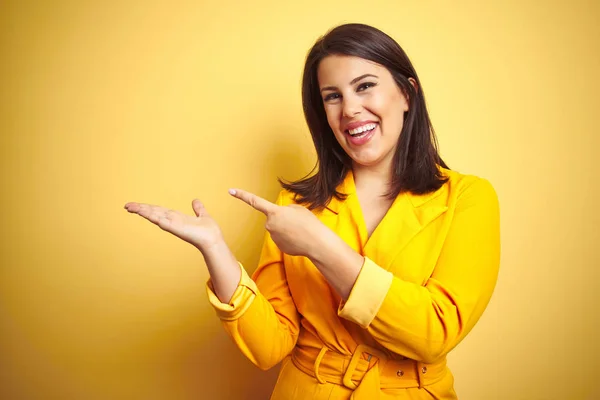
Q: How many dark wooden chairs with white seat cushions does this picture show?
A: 0